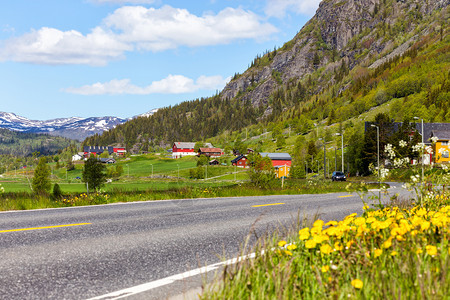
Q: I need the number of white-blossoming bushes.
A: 1